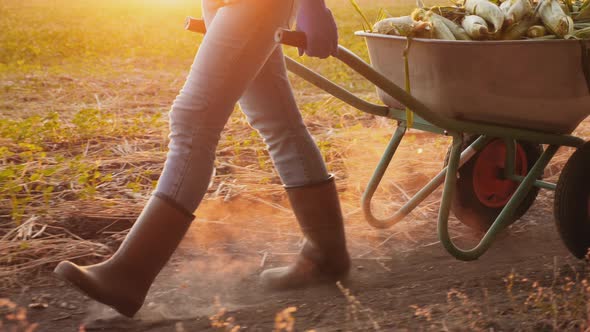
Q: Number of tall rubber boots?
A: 2